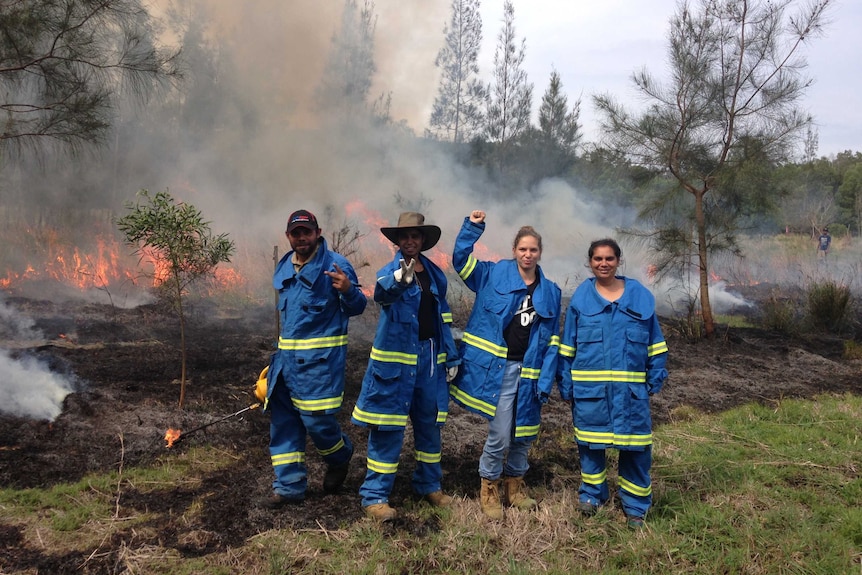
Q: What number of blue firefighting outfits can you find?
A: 4